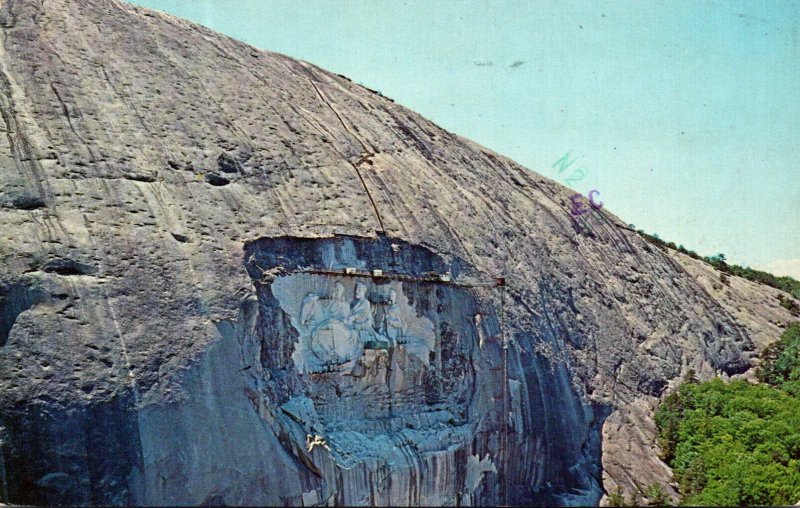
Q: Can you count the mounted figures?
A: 3